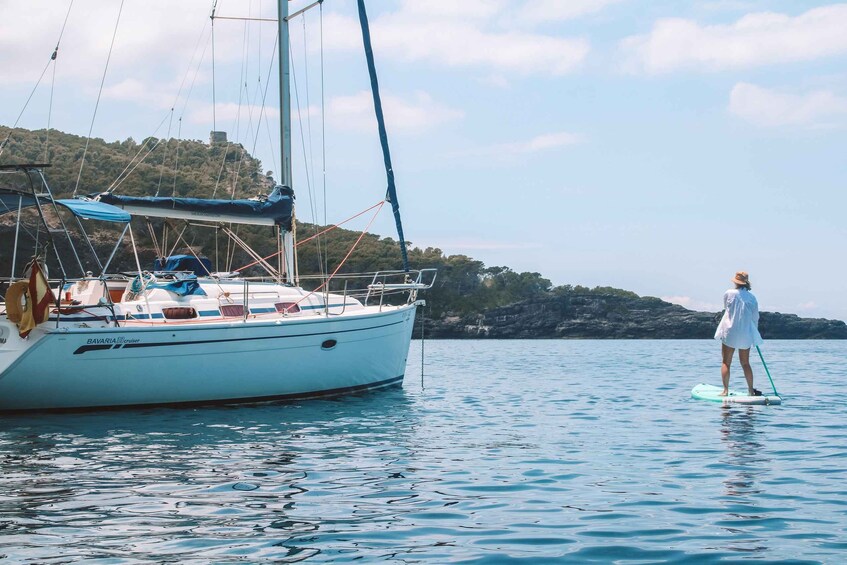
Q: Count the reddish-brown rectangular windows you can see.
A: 3